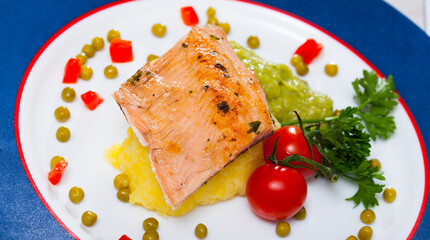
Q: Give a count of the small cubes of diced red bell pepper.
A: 7